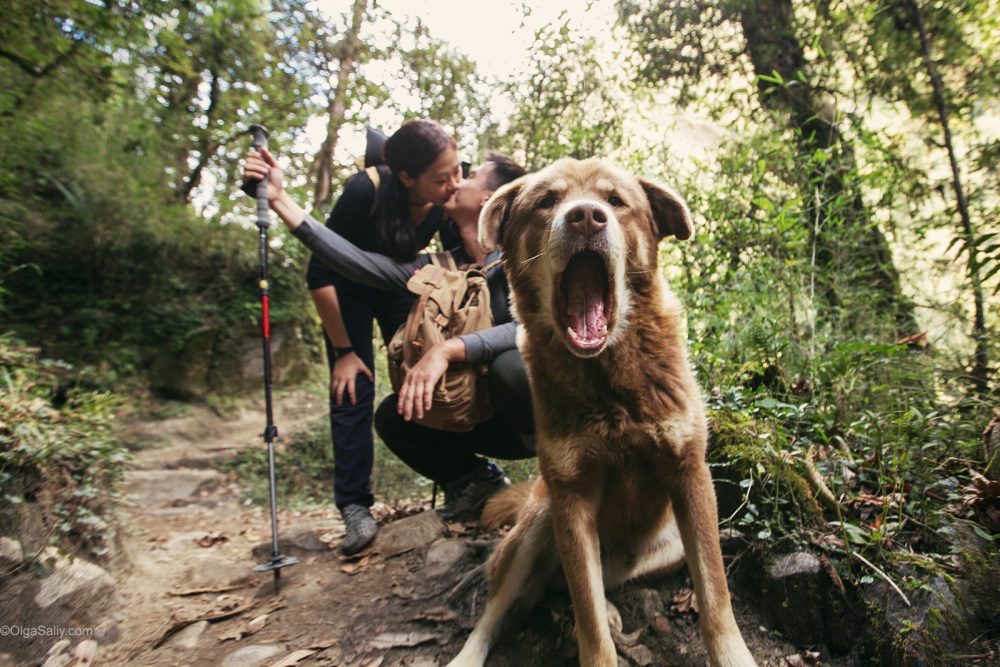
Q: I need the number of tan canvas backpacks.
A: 1